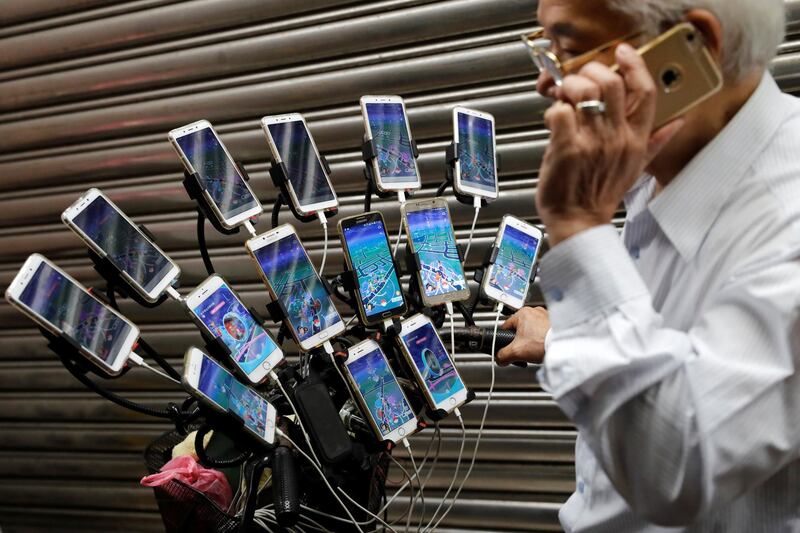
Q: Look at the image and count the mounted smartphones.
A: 14